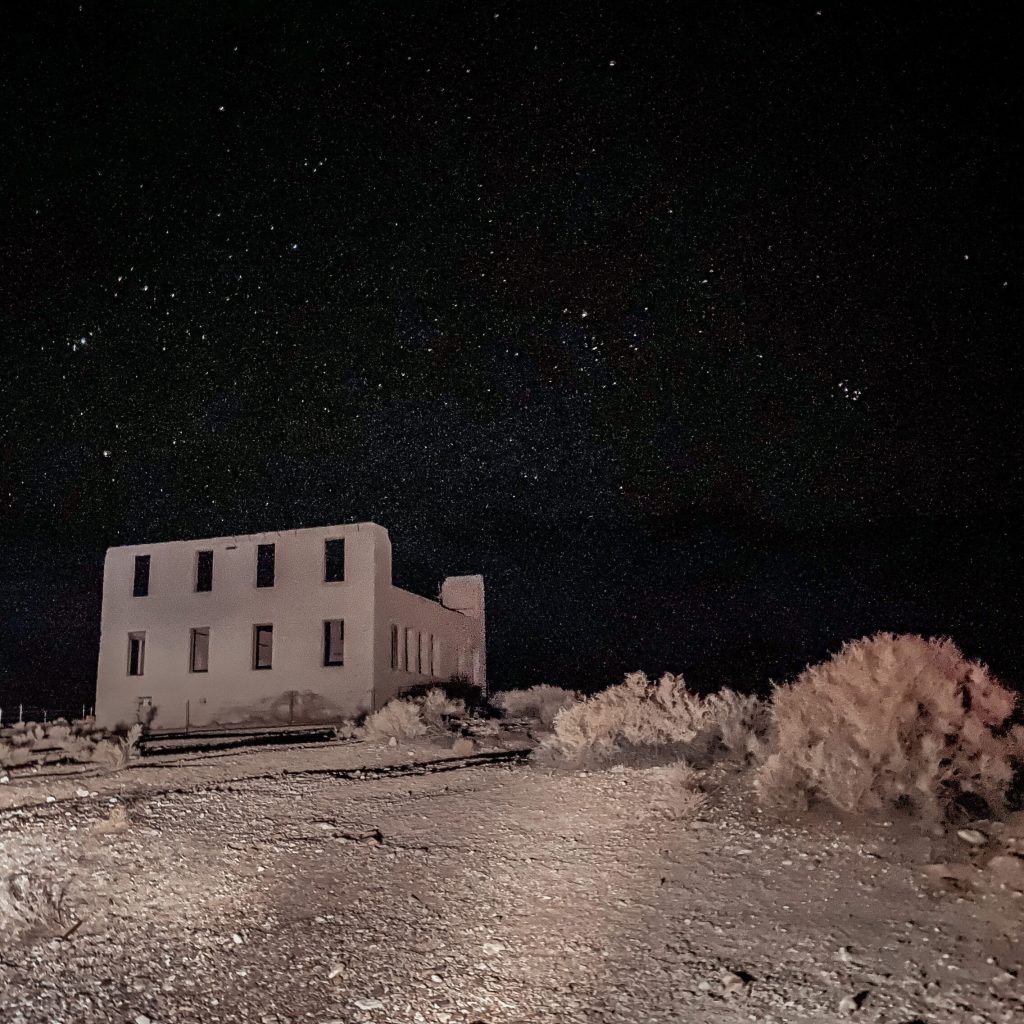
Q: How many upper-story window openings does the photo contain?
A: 4